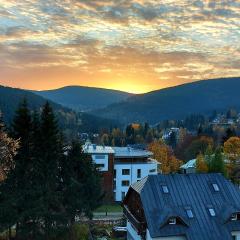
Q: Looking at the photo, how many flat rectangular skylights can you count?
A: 4